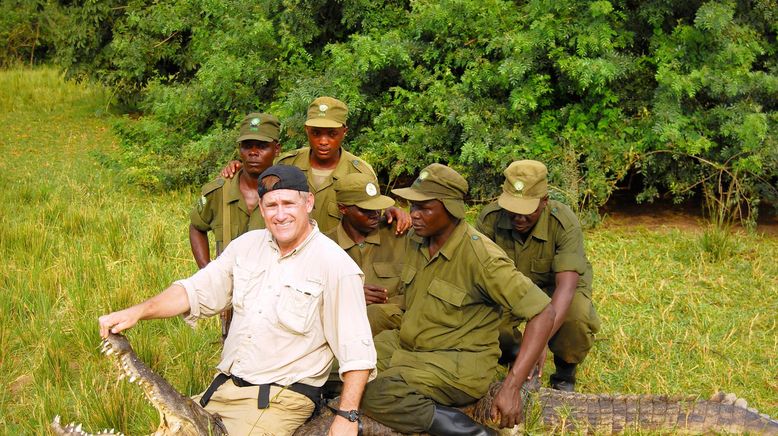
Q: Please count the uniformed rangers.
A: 5